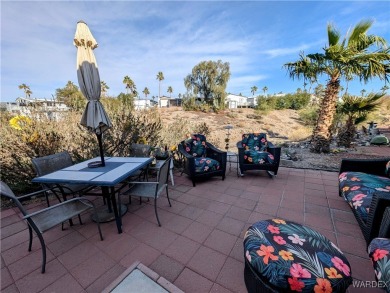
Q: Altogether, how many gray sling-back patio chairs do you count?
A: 4